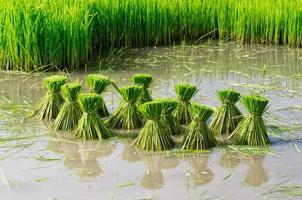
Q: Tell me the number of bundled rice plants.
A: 12